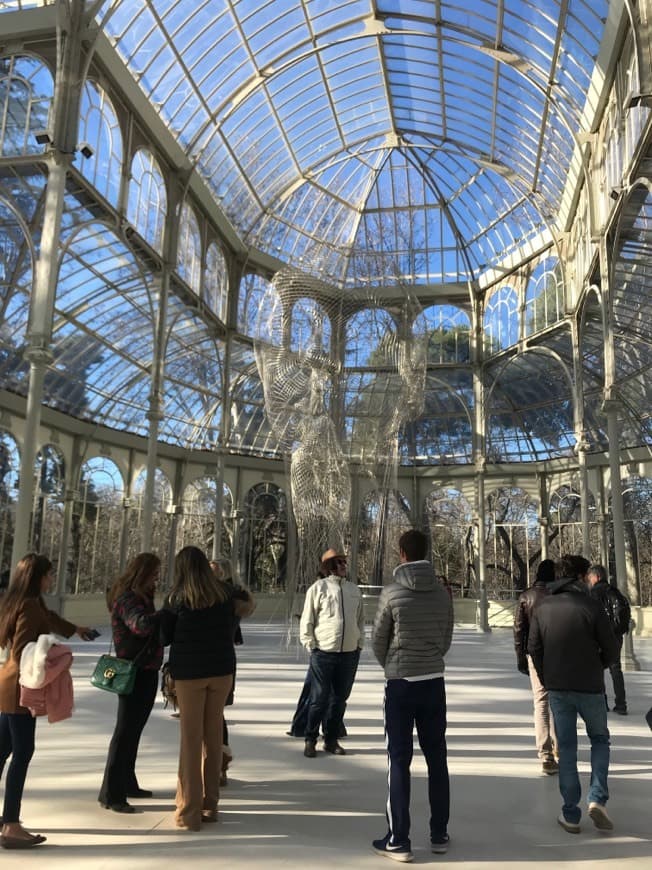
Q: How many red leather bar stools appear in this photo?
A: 0